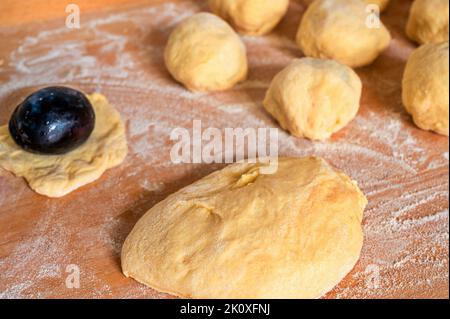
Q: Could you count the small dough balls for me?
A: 7